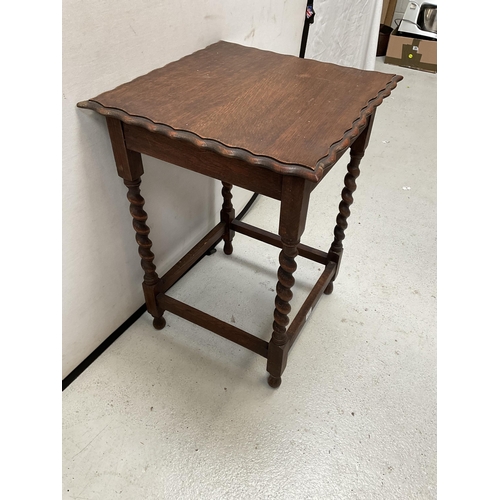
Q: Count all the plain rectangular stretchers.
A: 4